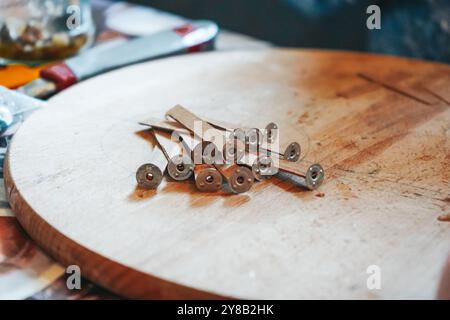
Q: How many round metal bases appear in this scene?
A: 12